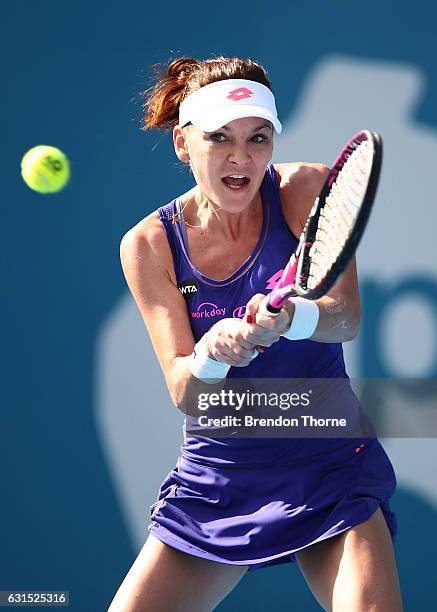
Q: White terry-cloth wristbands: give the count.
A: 2